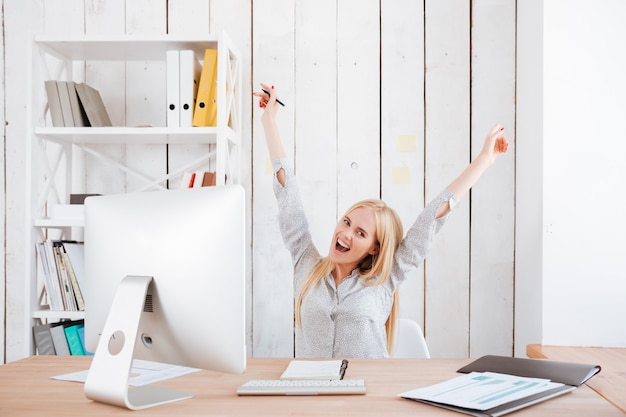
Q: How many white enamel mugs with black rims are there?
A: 0